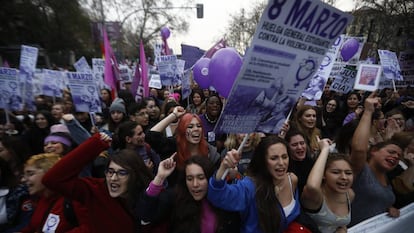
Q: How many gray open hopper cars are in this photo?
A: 0